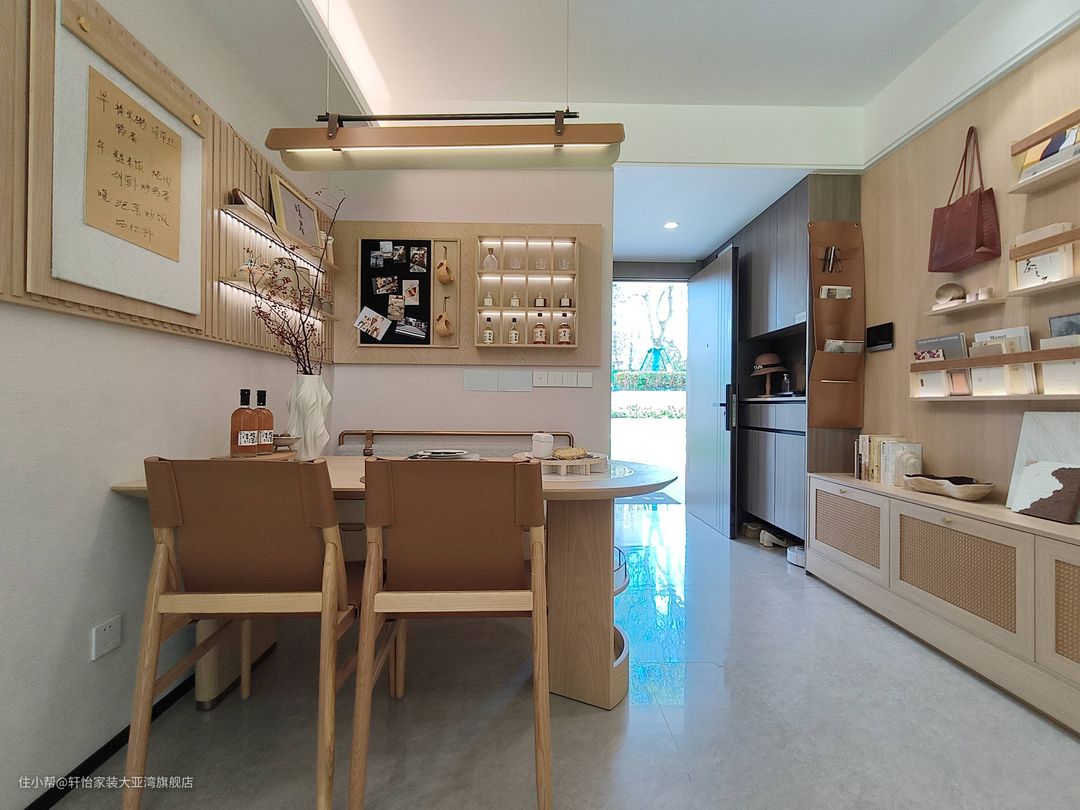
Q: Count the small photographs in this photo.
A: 9